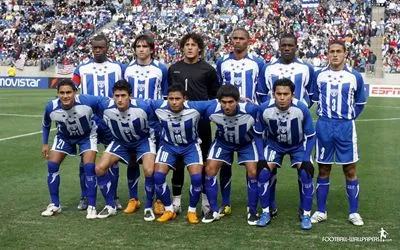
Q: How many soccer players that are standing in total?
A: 6